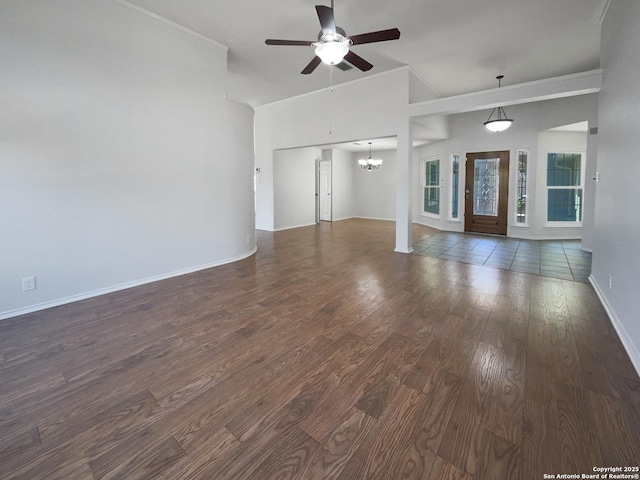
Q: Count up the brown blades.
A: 5